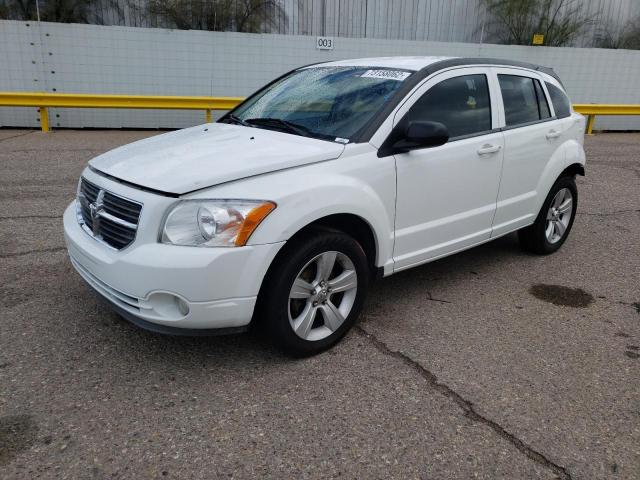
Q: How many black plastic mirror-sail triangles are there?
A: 1